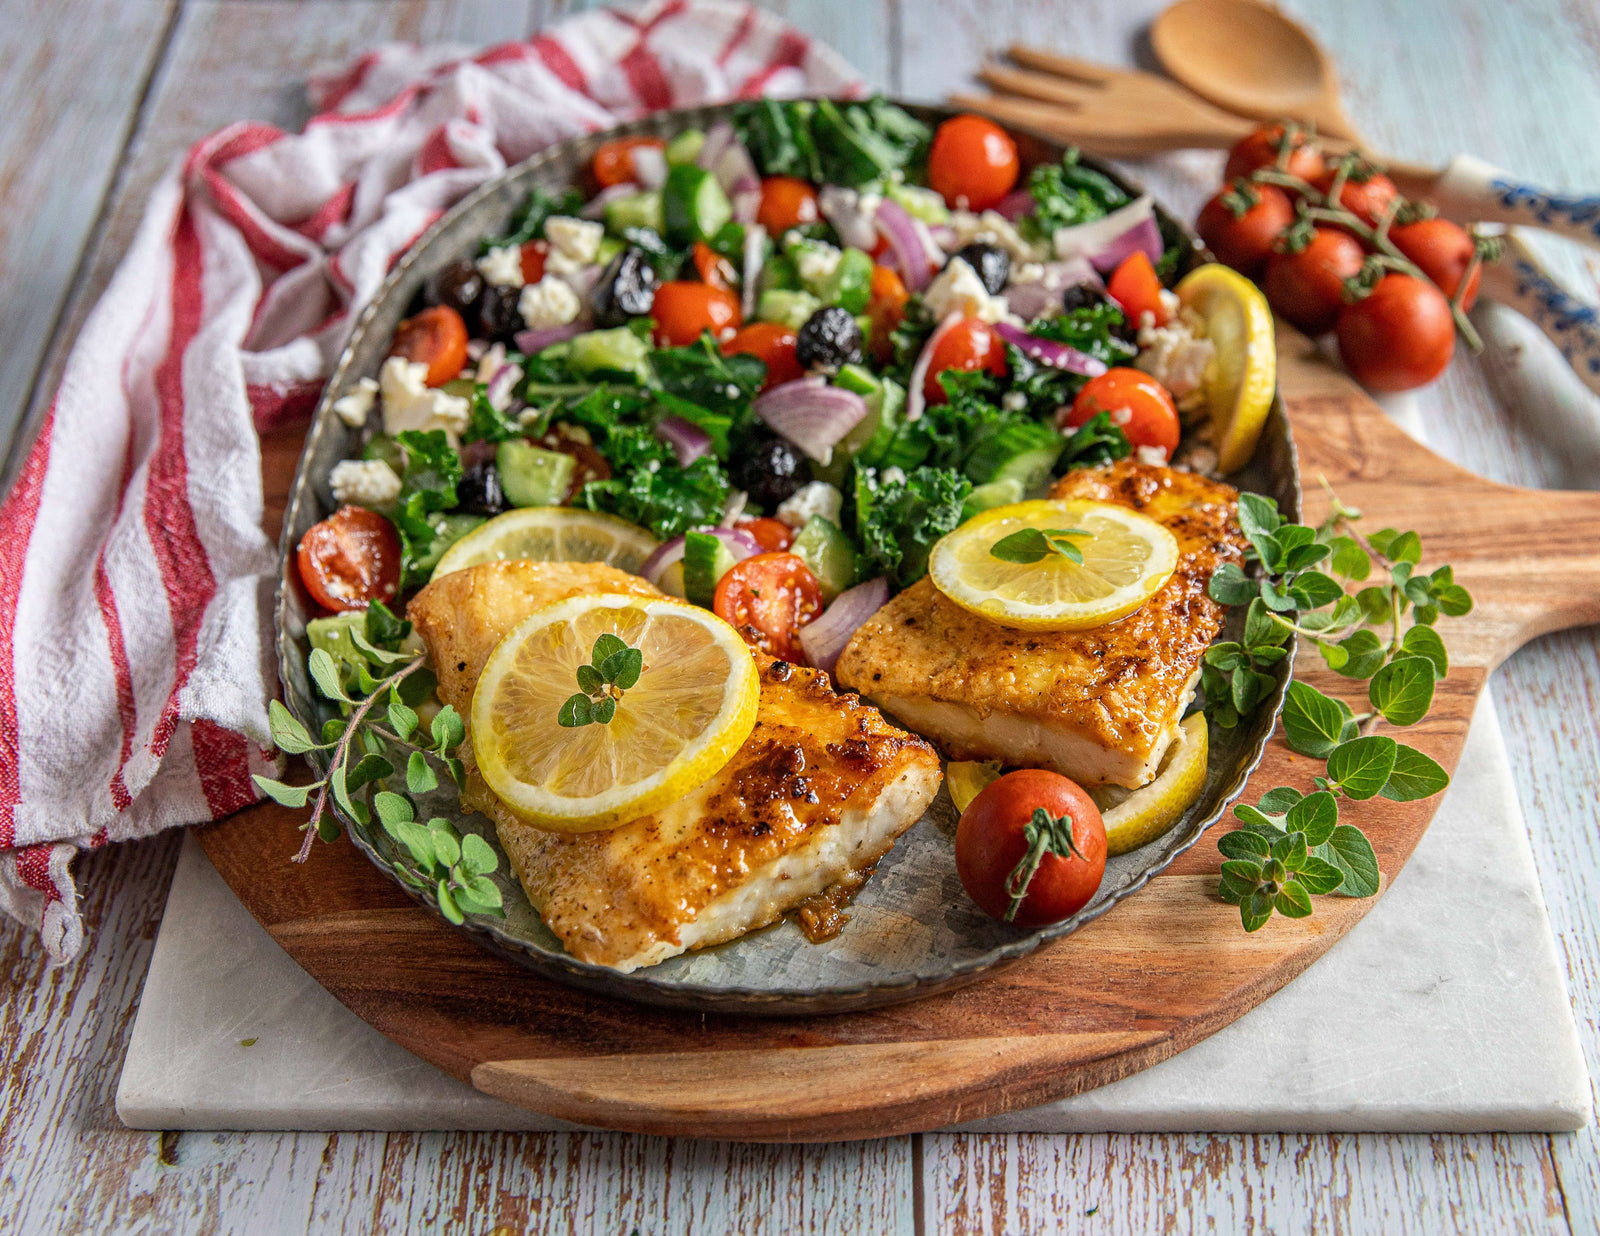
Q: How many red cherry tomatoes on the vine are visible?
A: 6